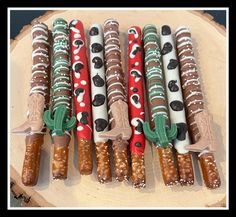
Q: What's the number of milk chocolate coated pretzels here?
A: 5